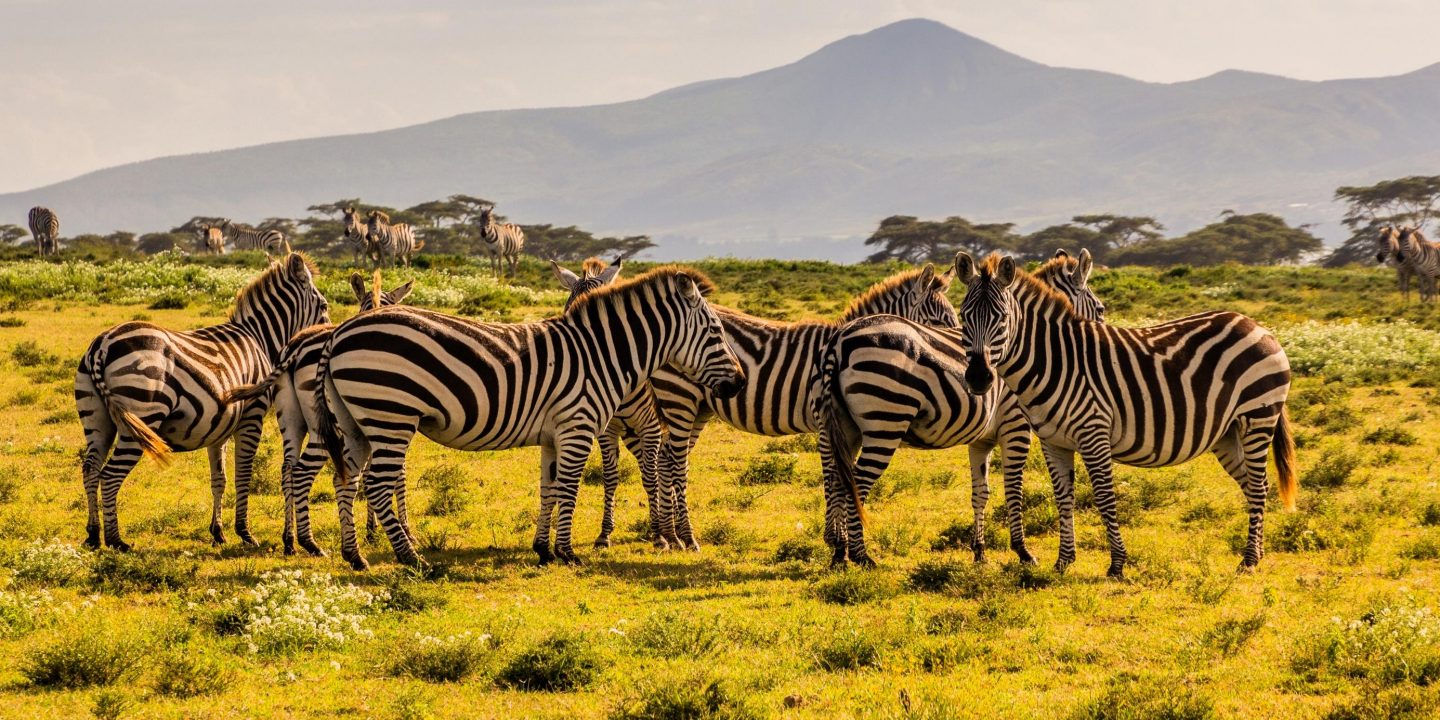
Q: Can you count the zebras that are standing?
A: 15